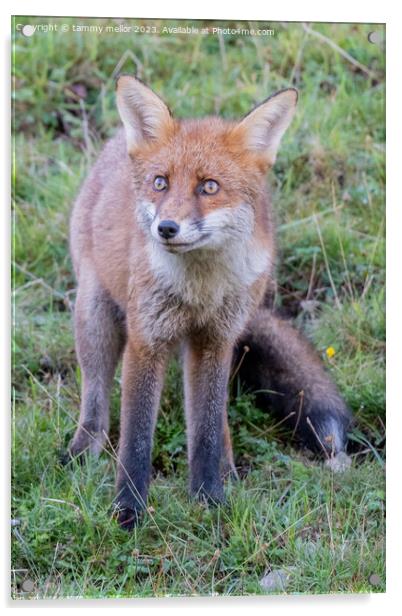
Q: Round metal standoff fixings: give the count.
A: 4